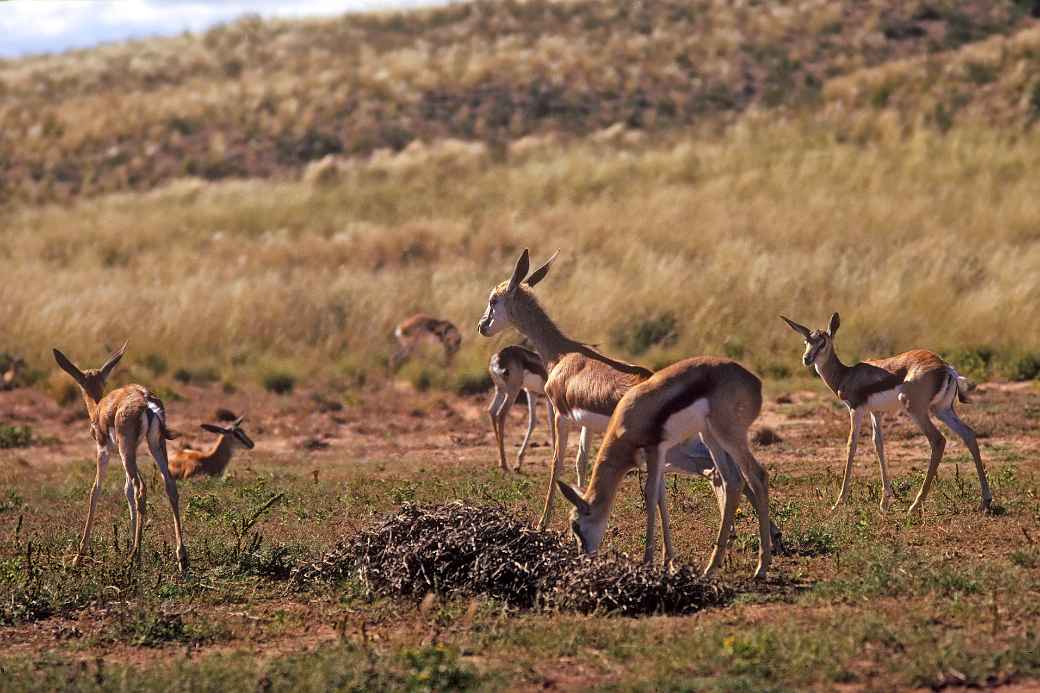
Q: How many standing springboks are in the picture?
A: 6